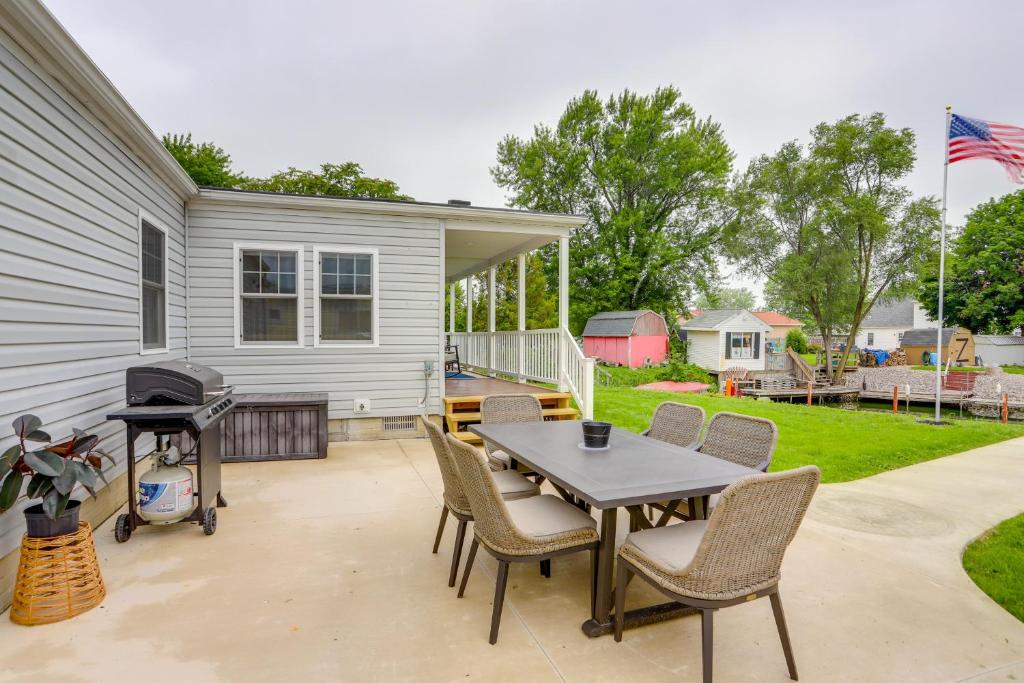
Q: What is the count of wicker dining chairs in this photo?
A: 6